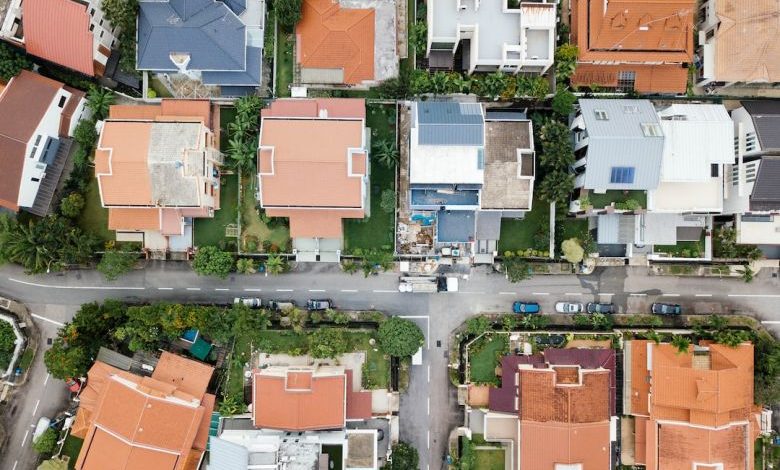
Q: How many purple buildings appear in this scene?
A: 1